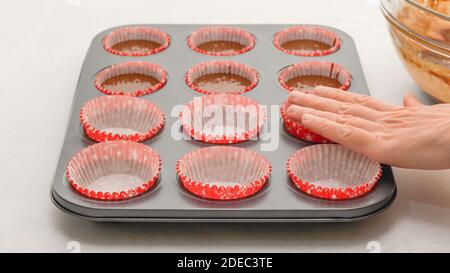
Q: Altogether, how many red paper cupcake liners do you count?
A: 12